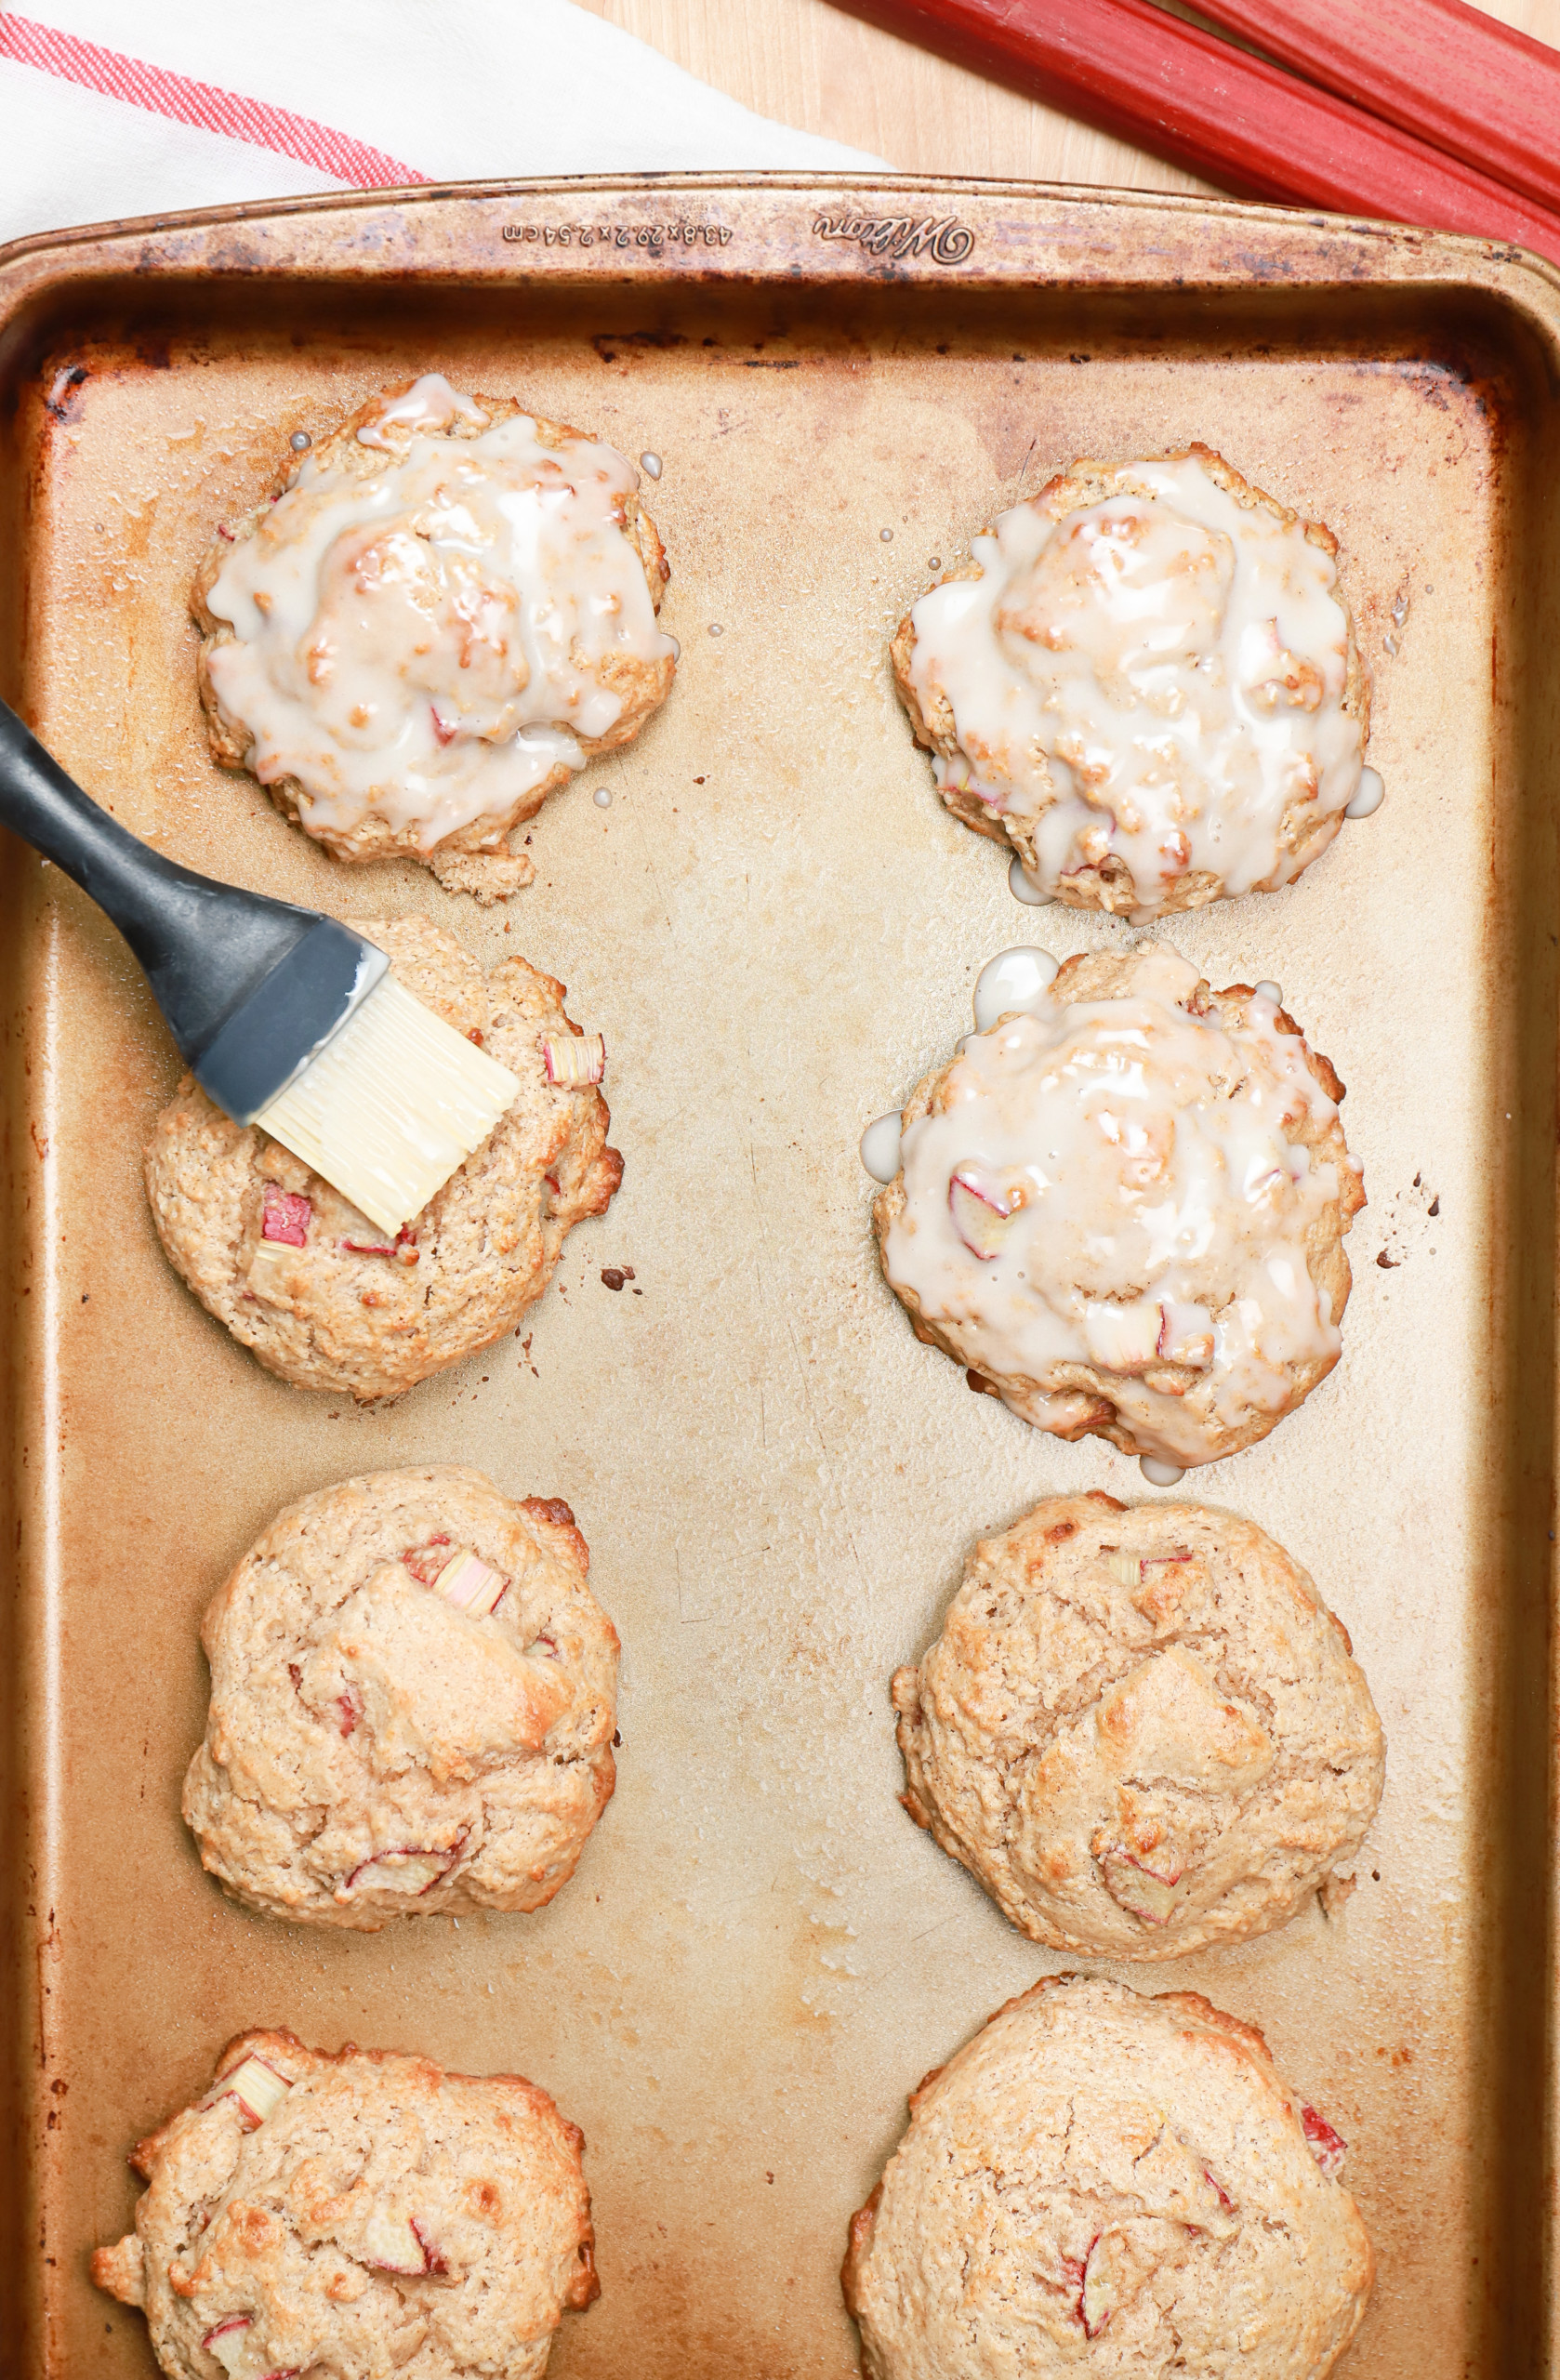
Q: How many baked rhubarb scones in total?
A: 8